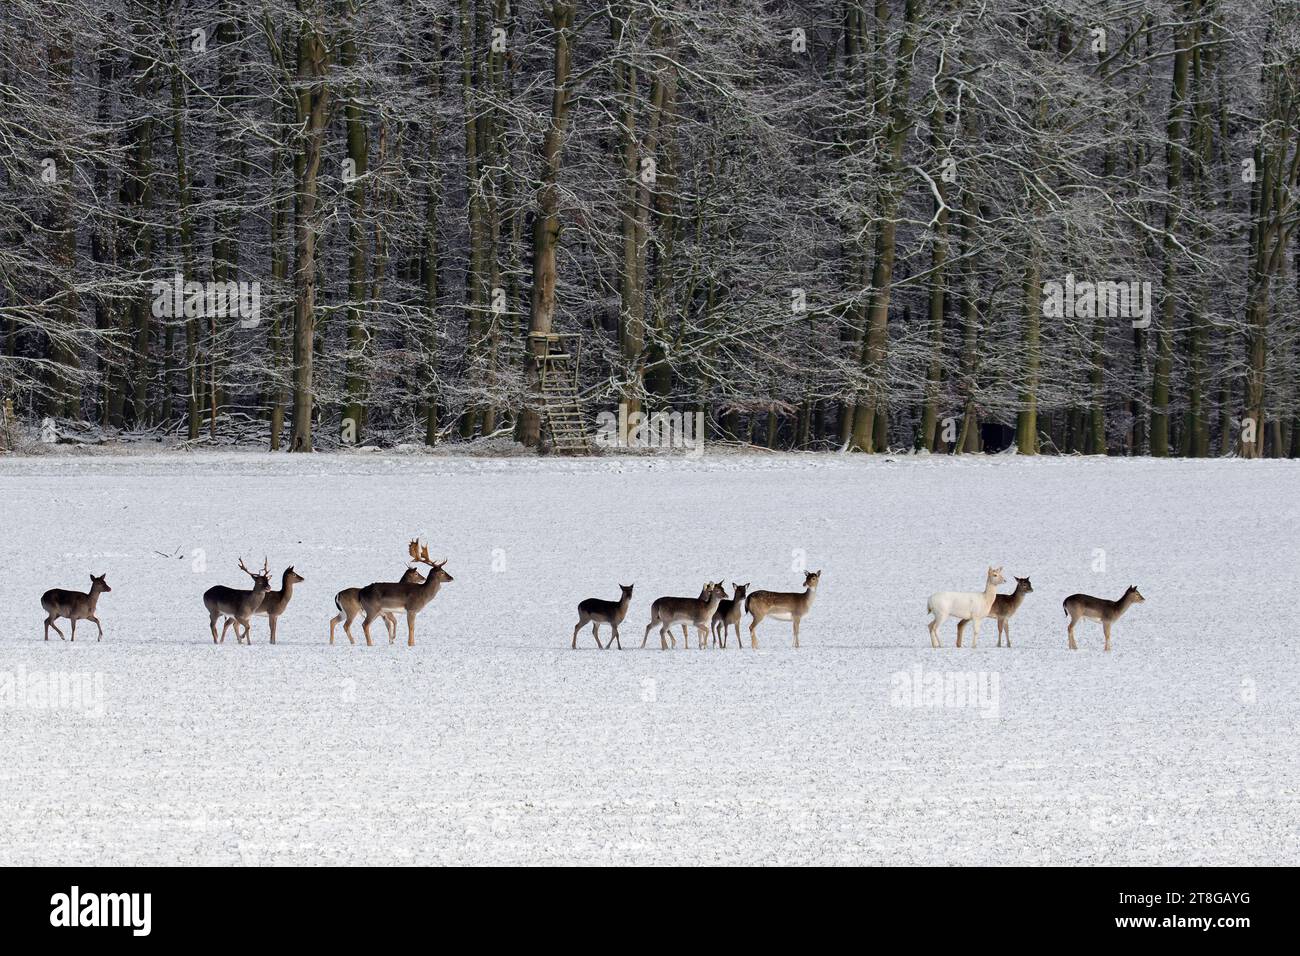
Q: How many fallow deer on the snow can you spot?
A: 13